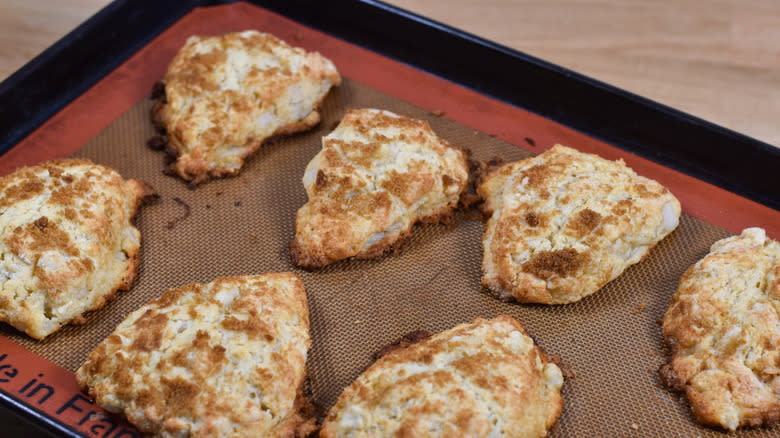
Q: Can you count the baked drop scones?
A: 7